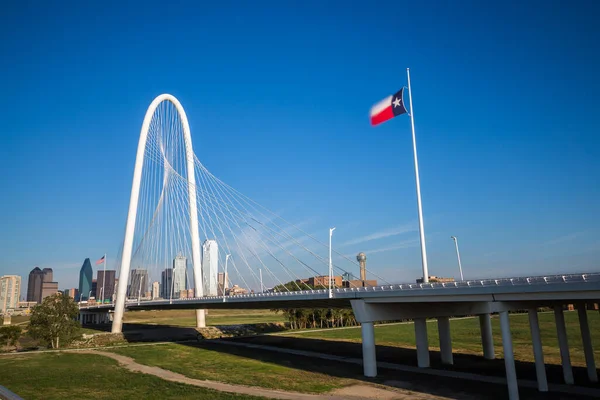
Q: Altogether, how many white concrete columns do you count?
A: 8